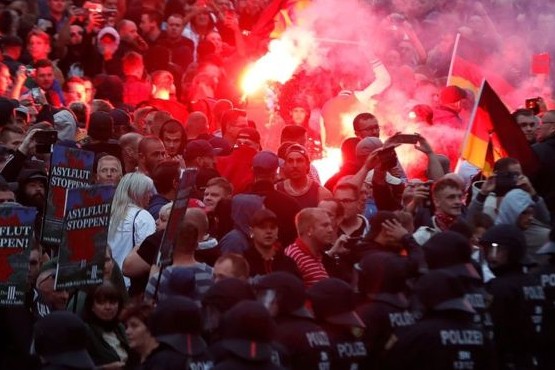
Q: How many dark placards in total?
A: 4